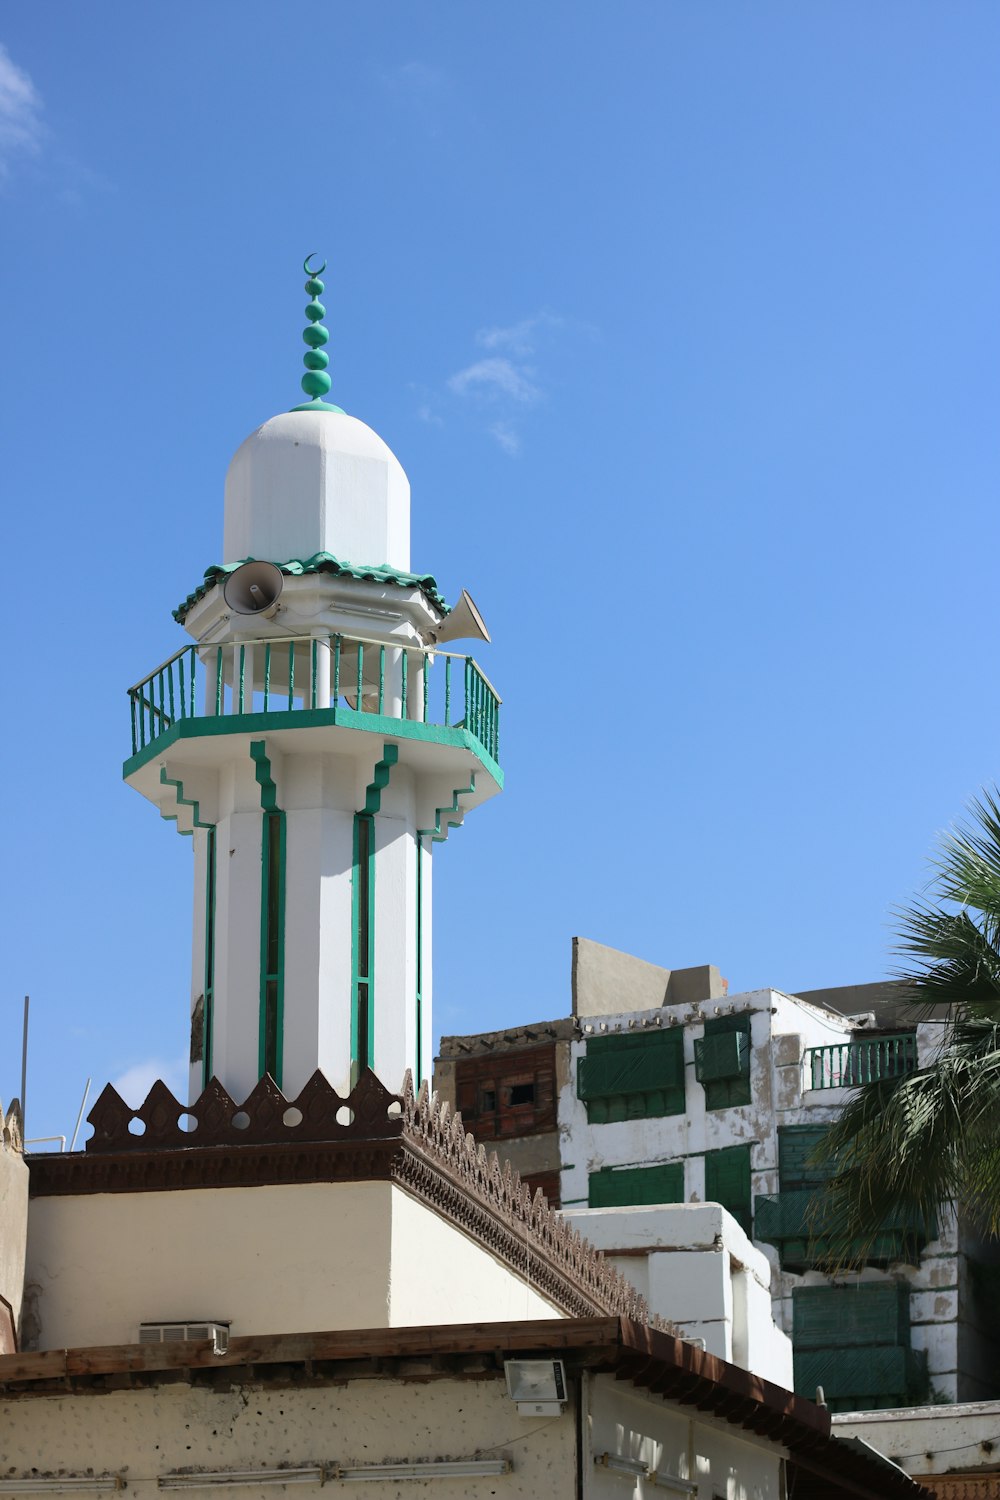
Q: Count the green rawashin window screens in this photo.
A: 6